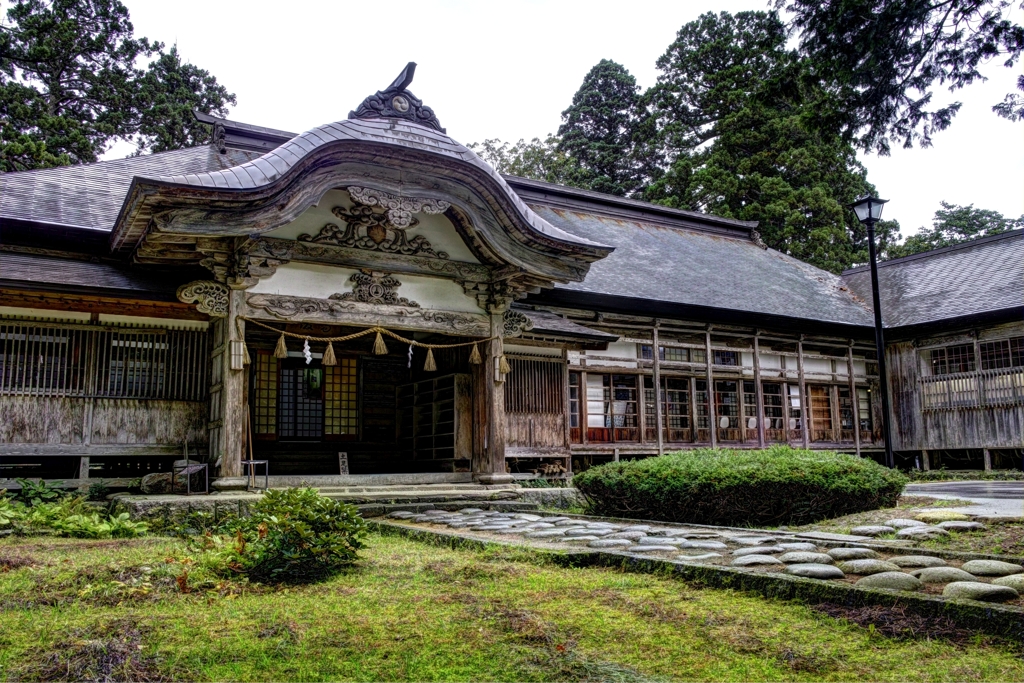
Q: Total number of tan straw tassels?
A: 7